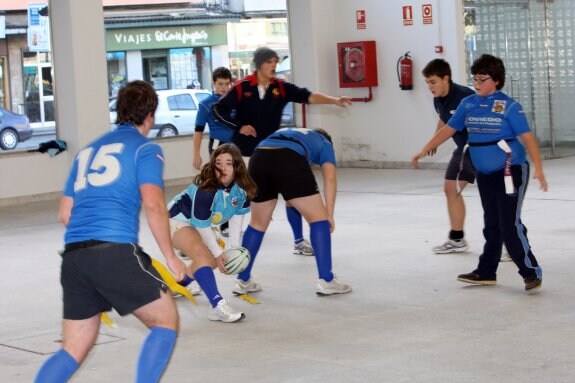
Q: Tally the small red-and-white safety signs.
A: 3